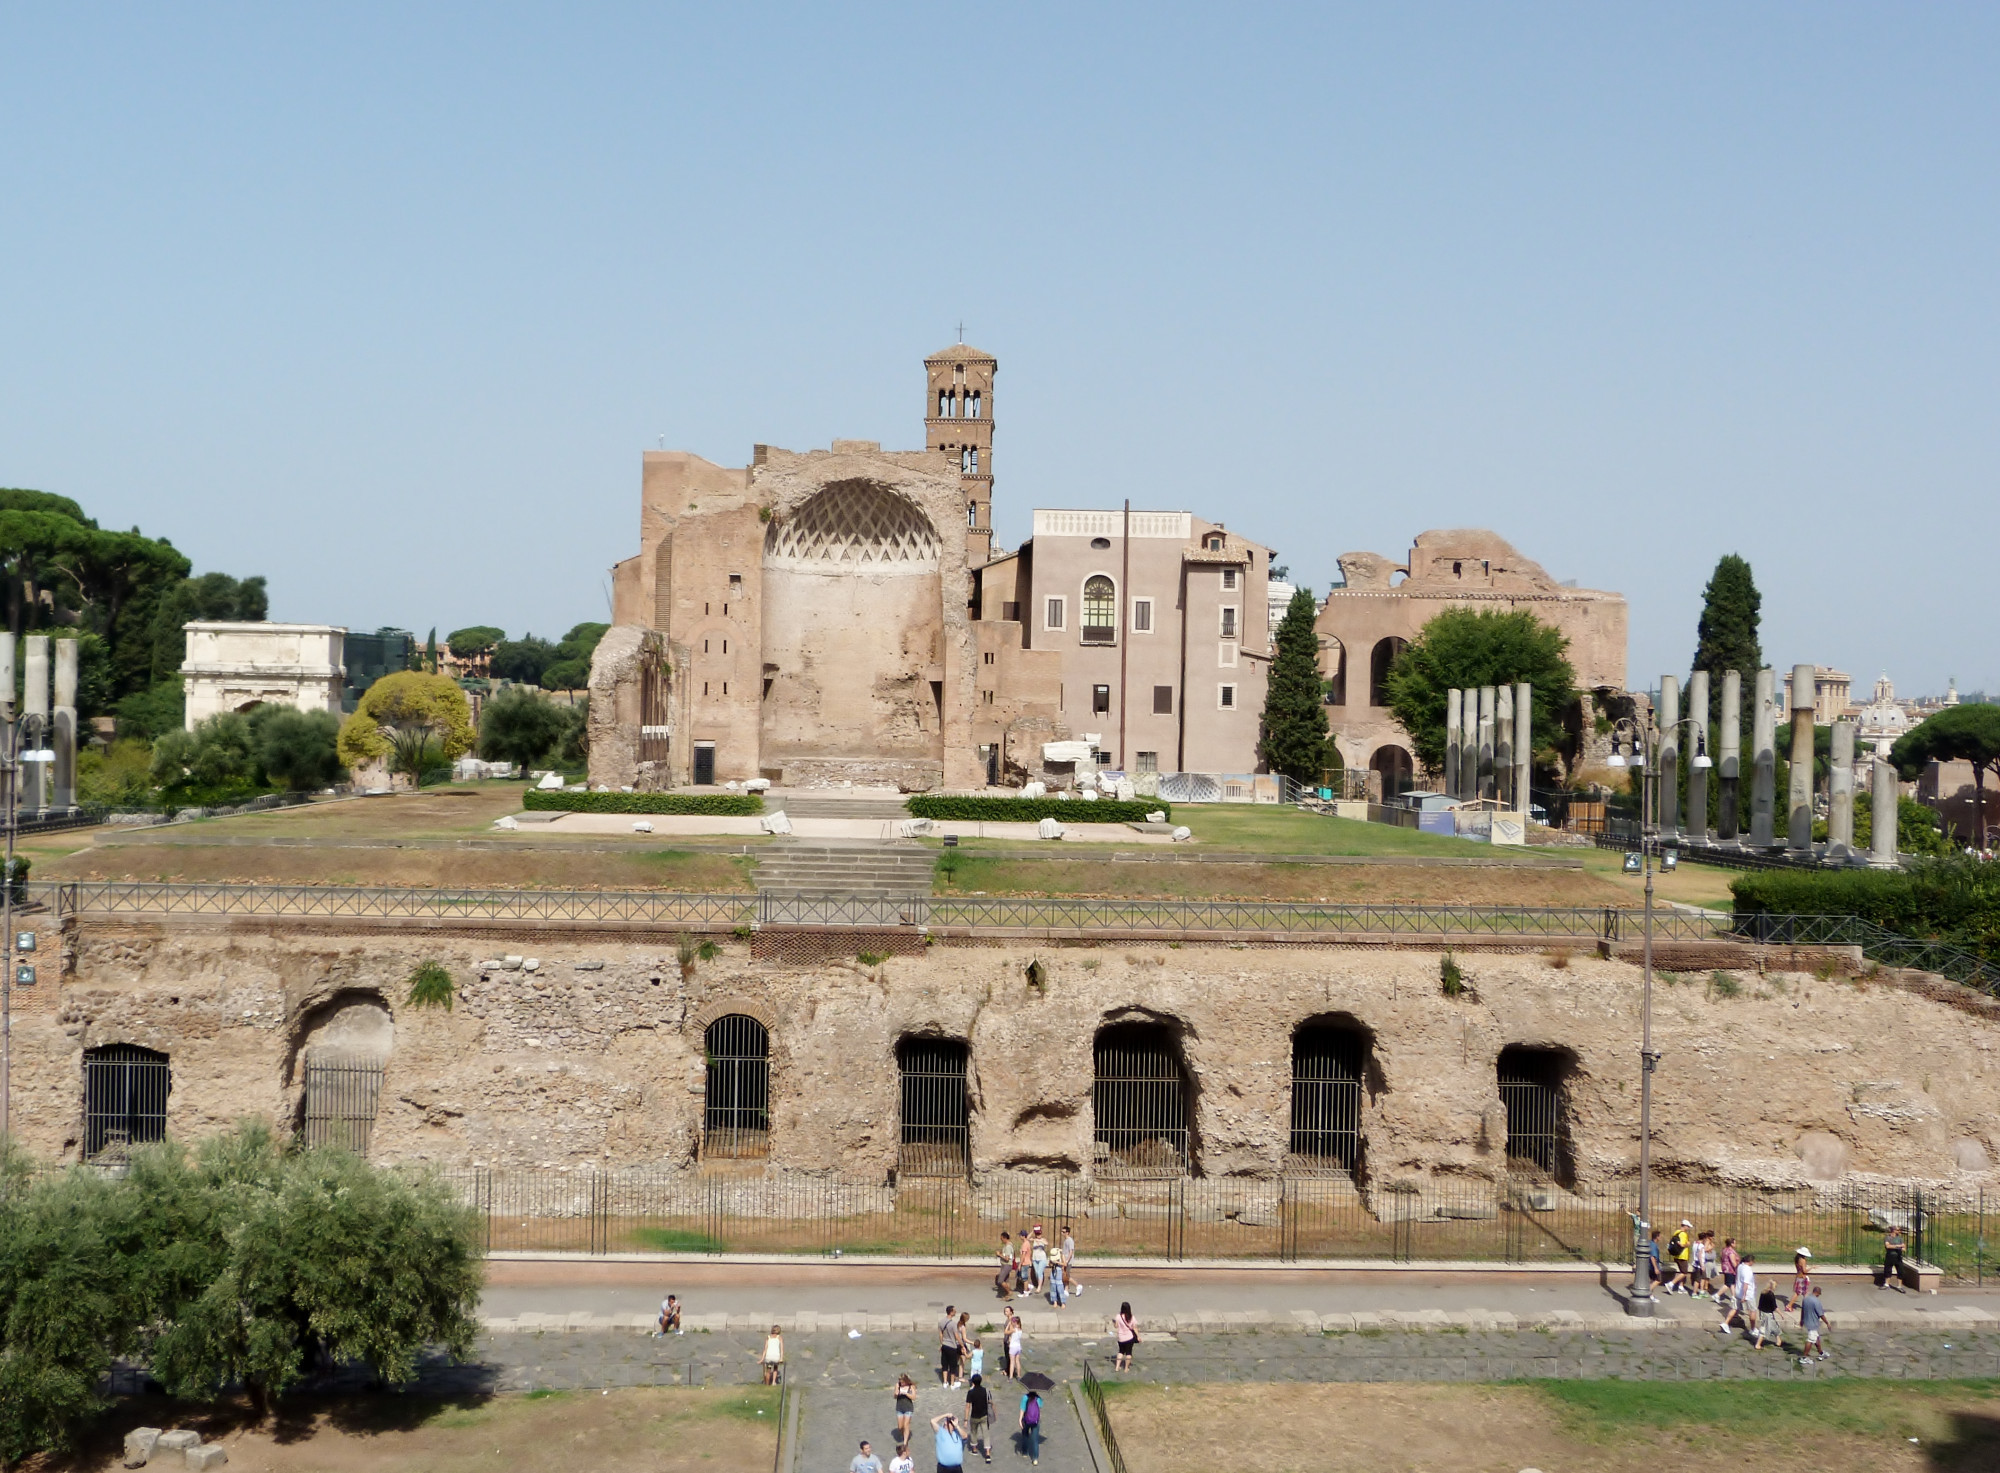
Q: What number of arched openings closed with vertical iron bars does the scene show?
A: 7